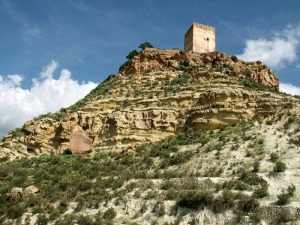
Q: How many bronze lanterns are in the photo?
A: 0